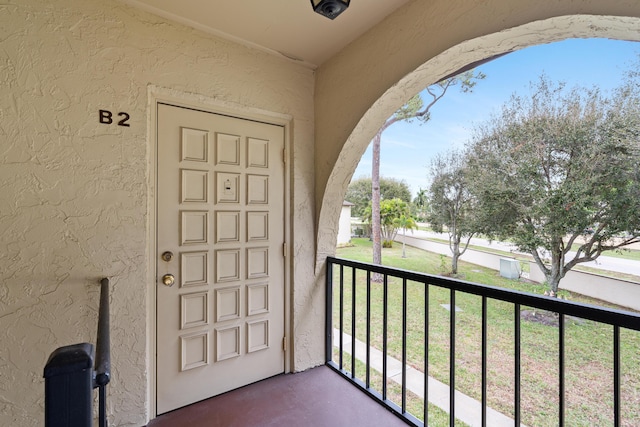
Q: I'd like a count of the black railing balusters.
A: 11